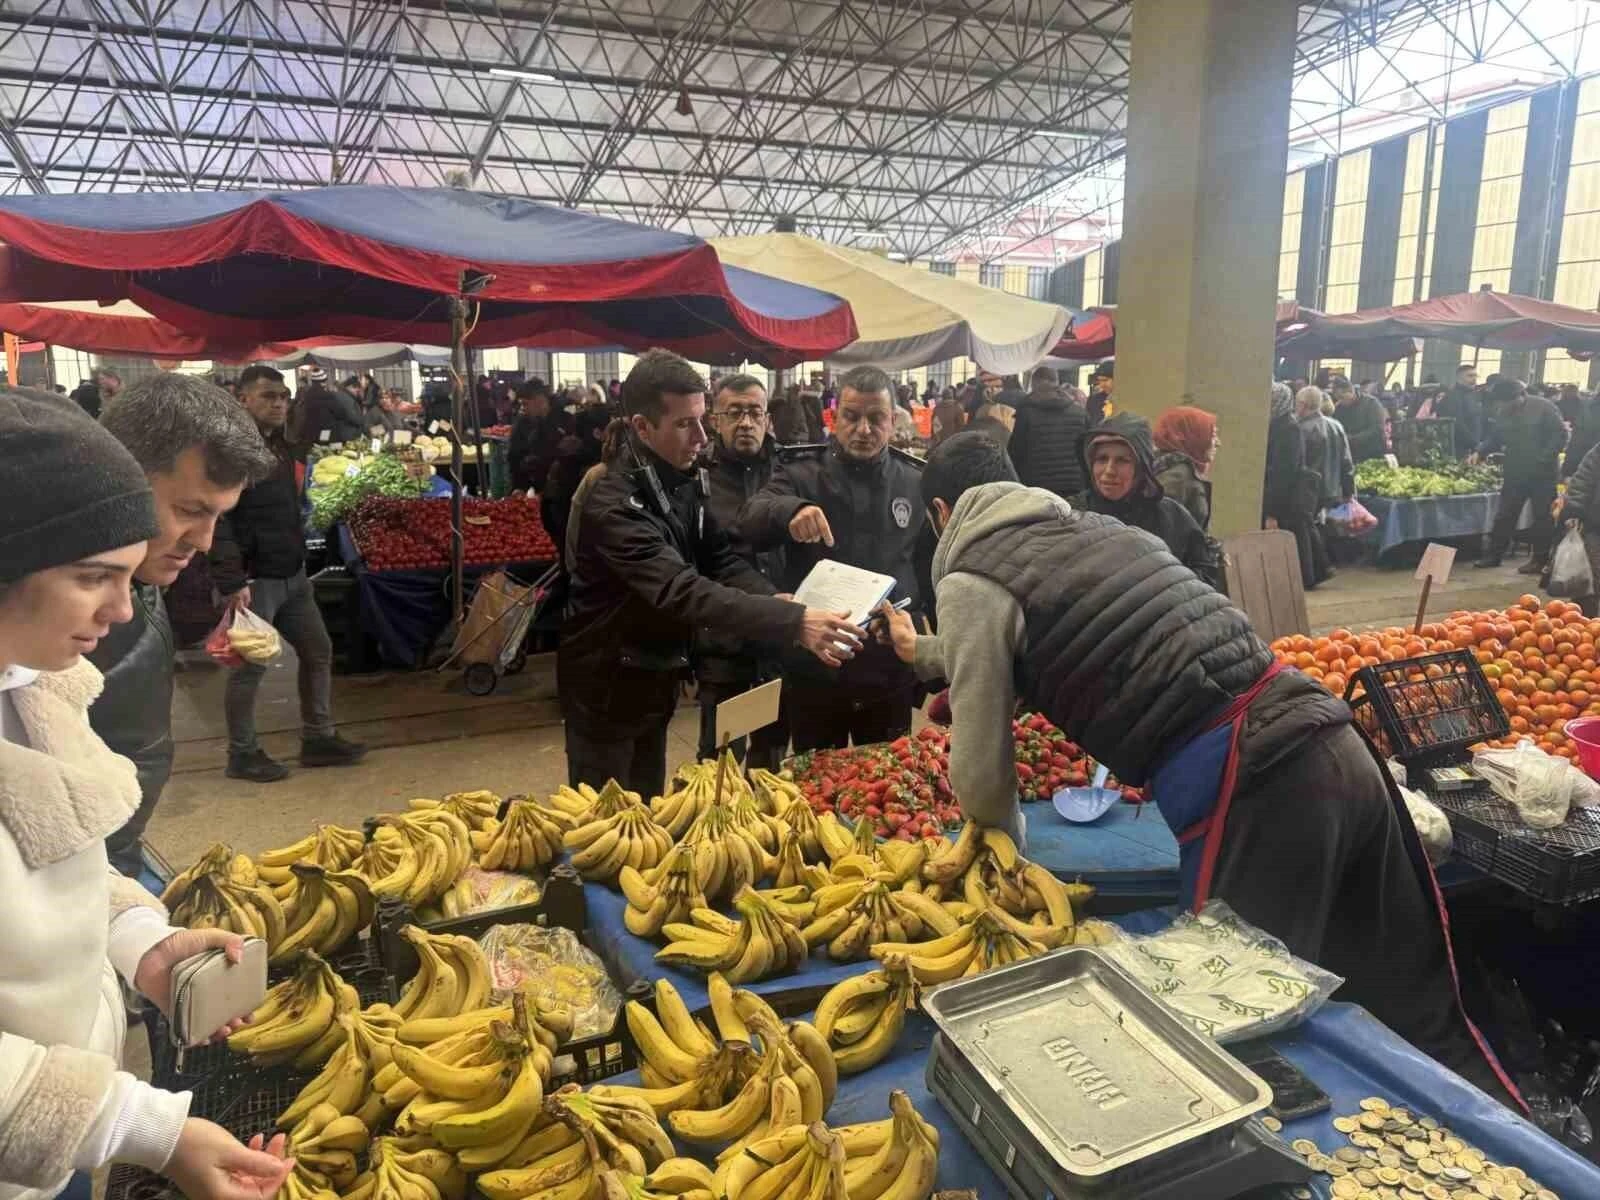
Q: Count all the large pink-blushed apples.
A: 0